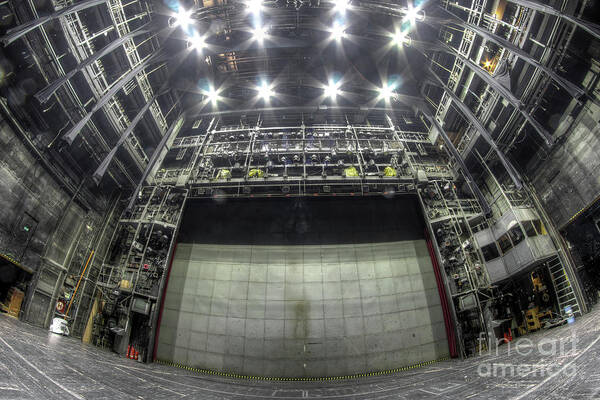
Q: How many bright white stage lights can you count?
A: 12